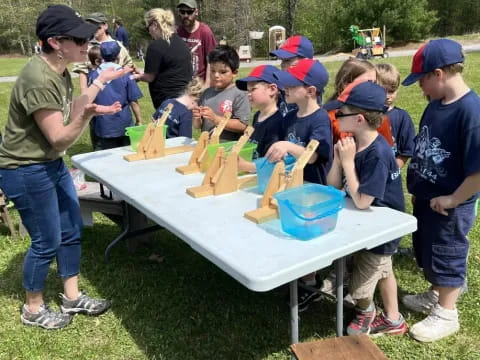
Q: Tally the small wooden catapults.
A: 4